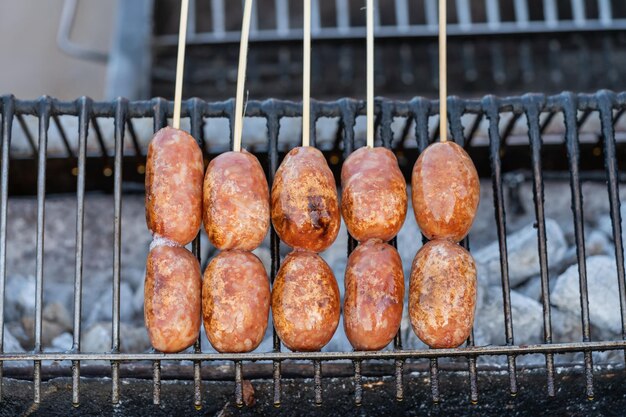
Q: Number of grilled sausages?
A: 10